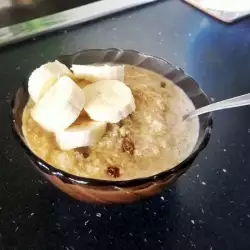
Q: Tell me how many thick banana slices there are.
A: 5